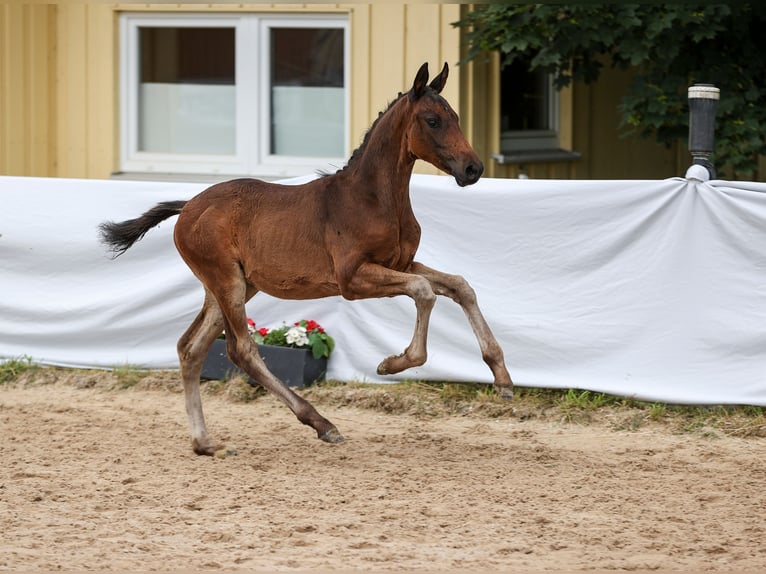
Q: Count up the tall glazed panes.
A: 3